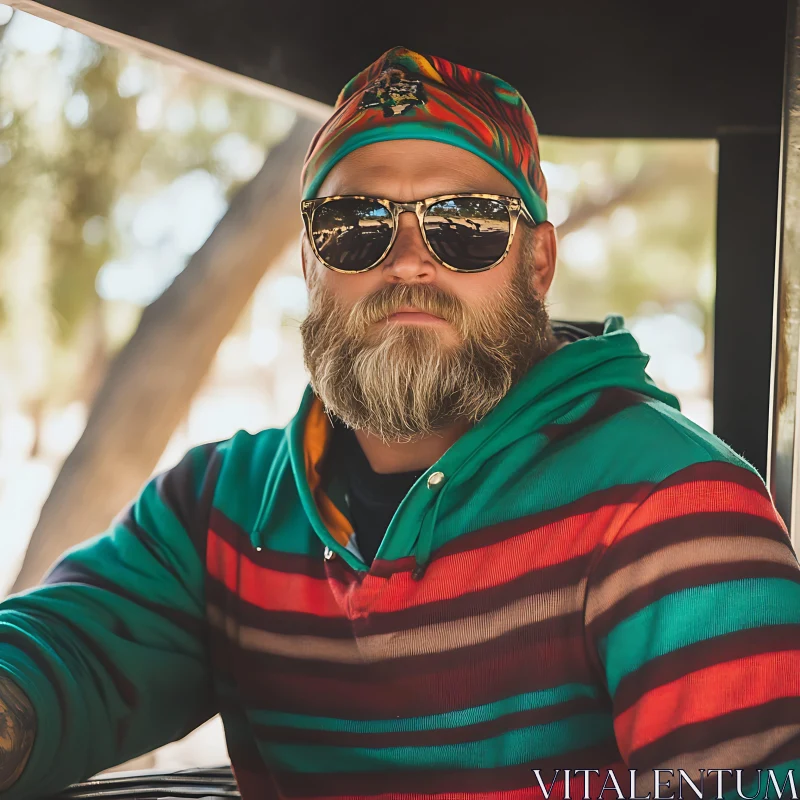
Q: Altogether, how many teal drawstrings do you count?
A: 2